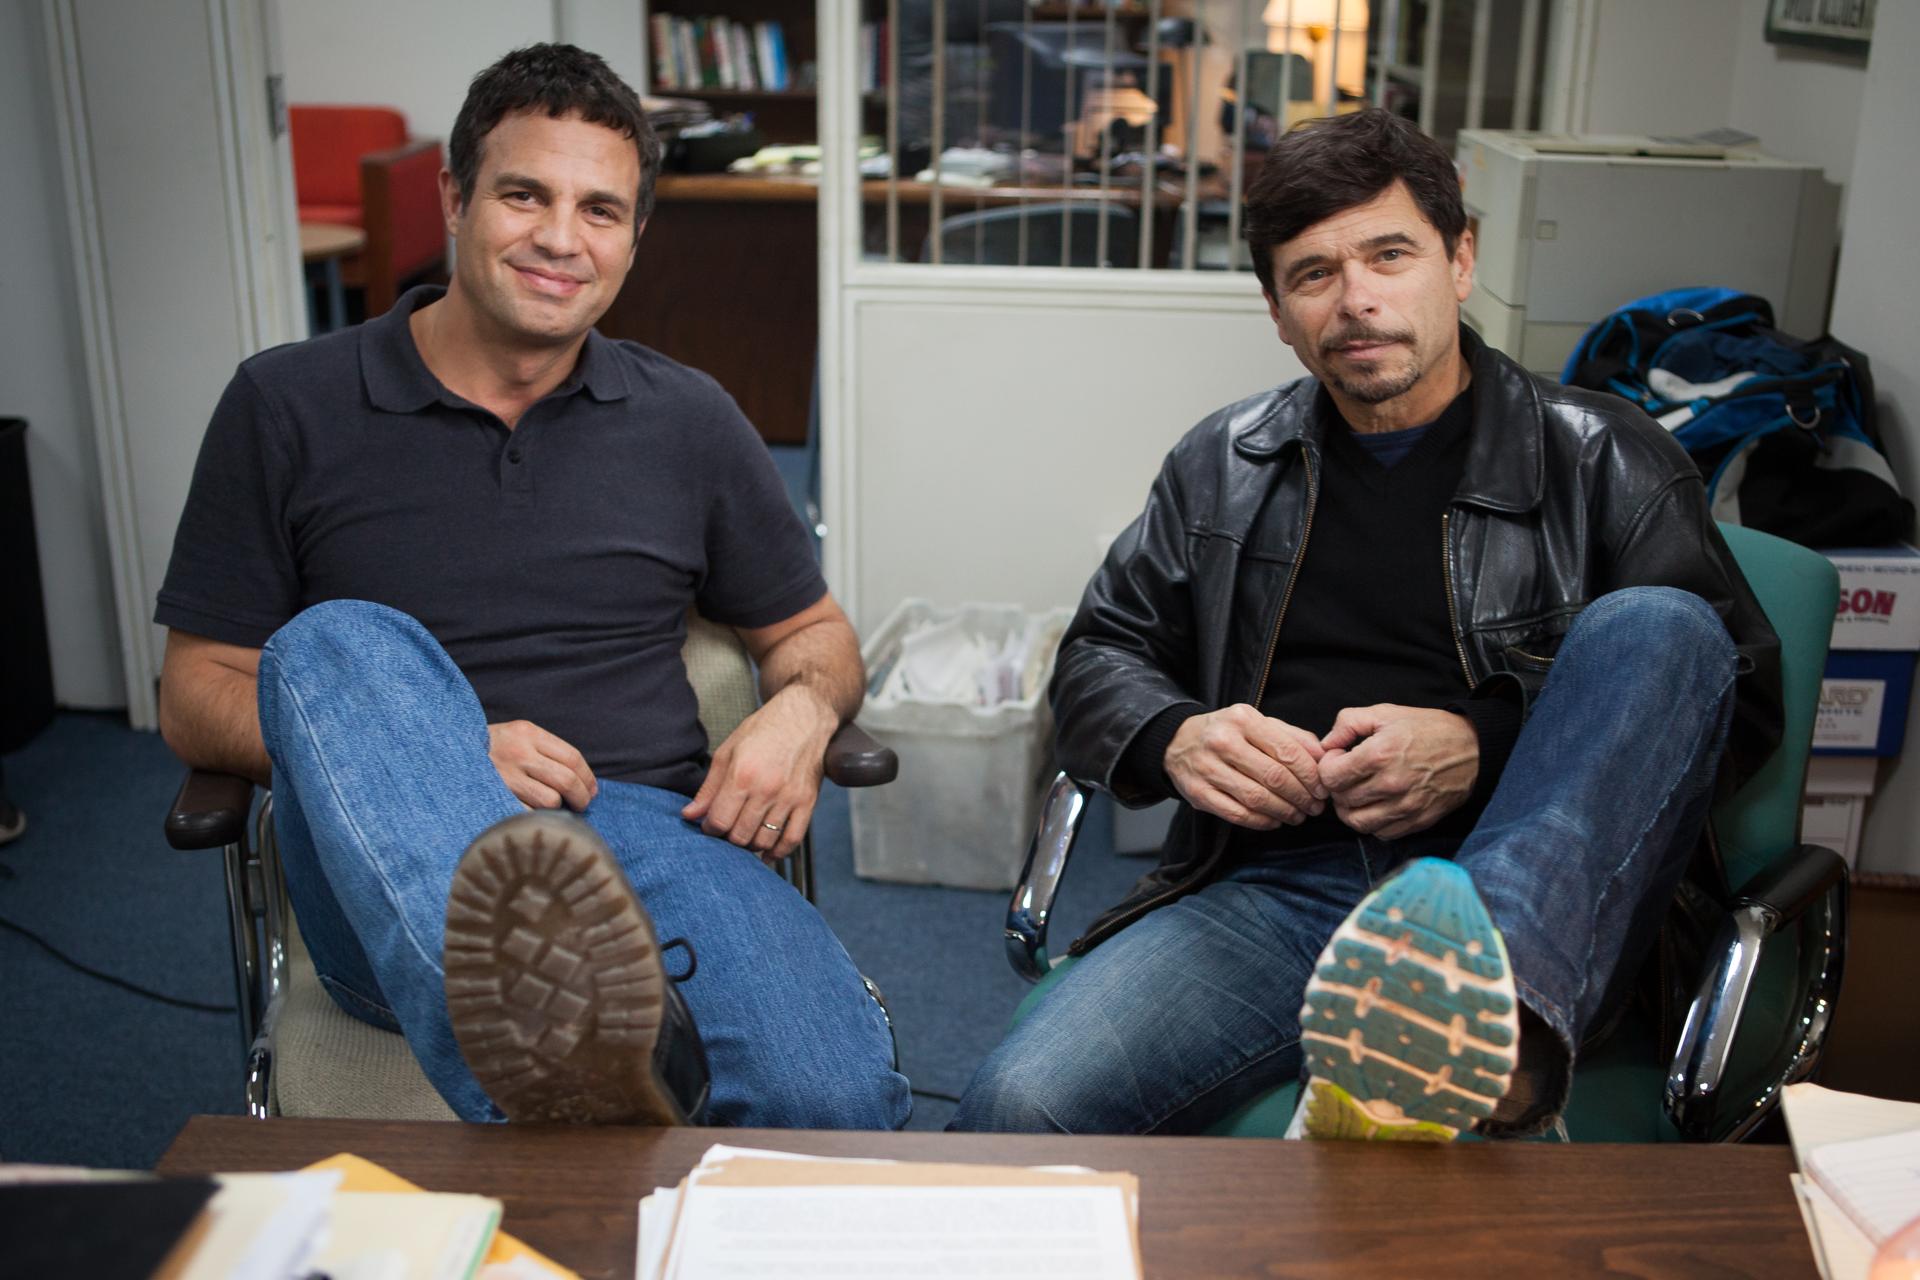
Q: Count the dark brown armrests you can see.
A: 2